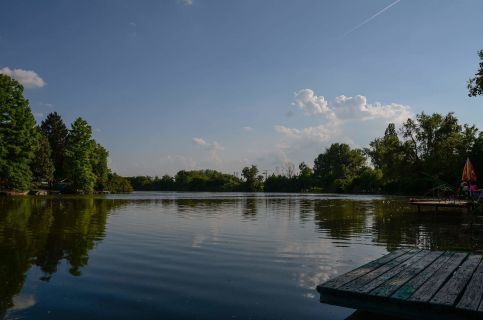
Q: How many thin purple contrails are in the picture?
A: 1